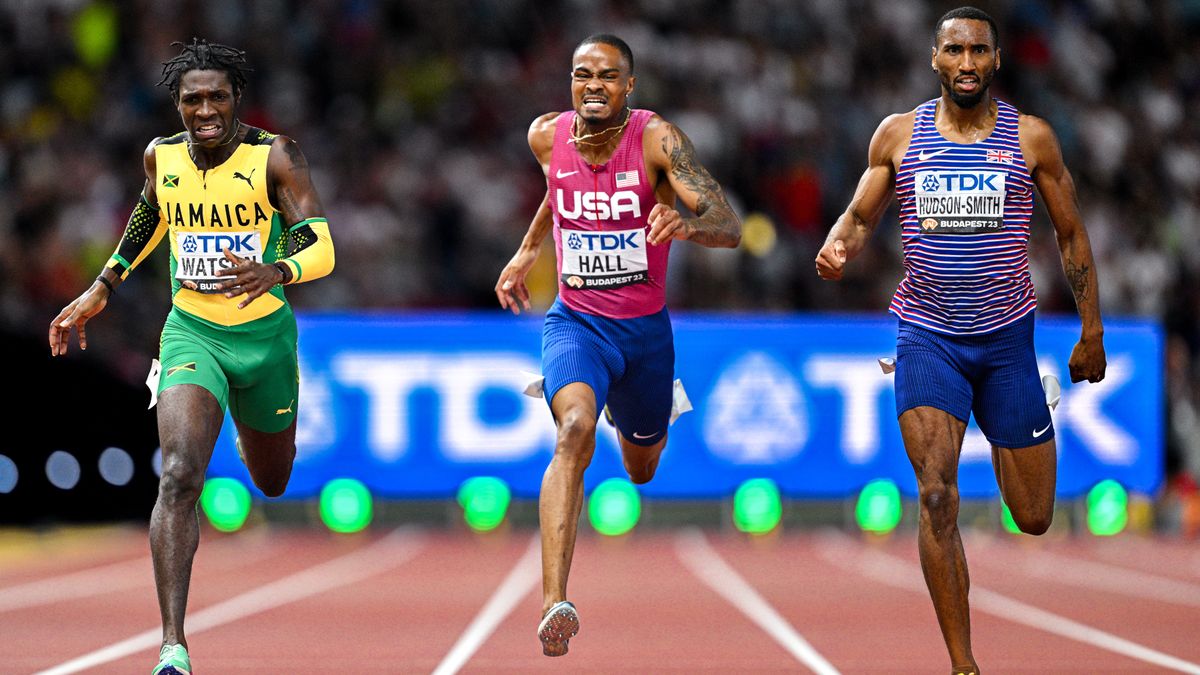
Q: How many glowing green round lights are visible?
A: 8